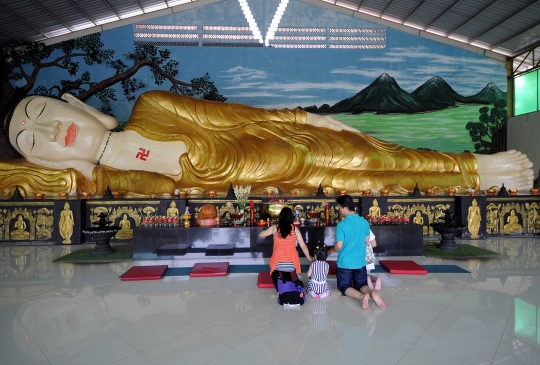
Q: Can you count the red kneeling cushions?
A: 5